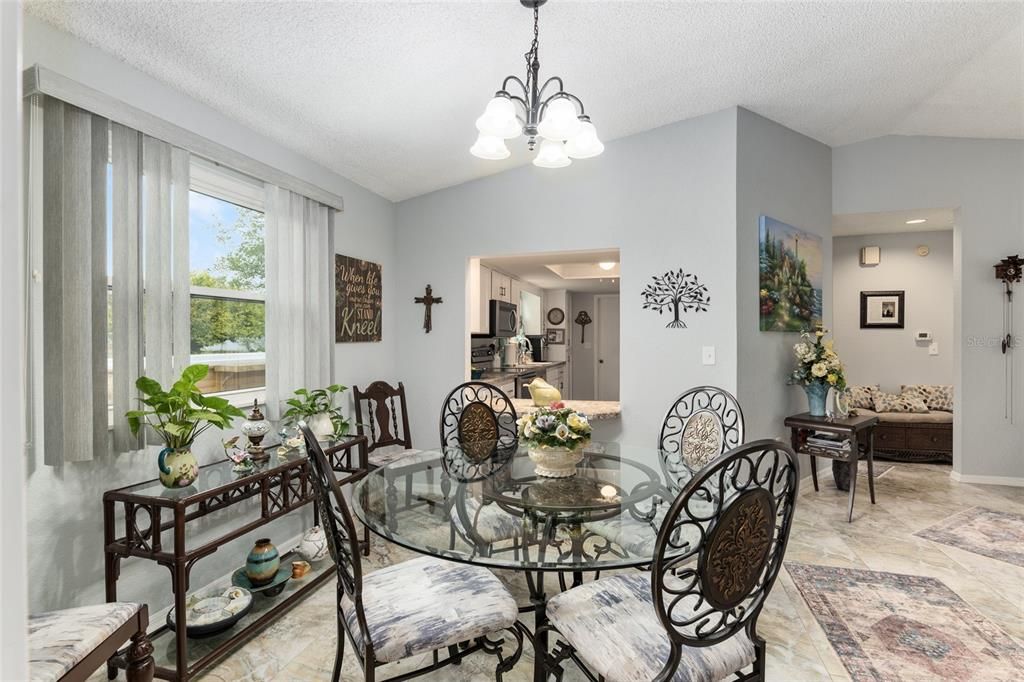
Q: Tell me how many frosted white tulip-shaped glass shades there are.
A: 5